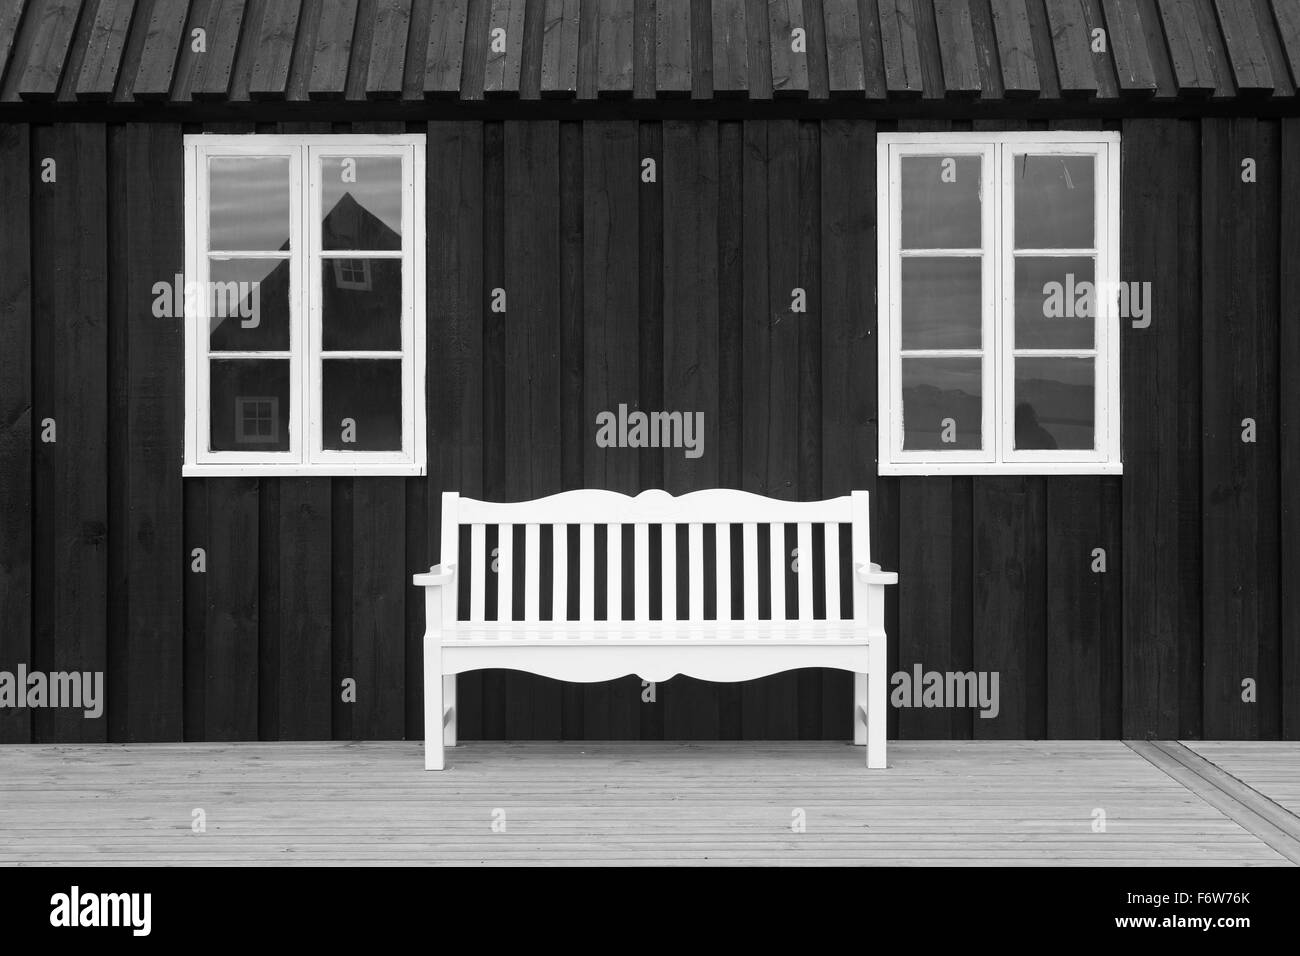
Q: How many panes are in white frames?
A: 12